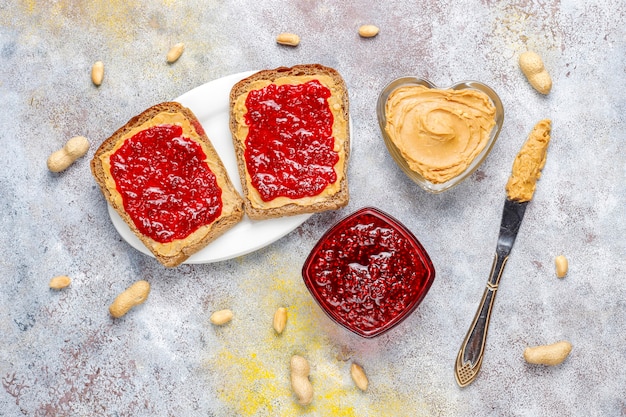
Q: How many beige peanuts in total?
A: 14